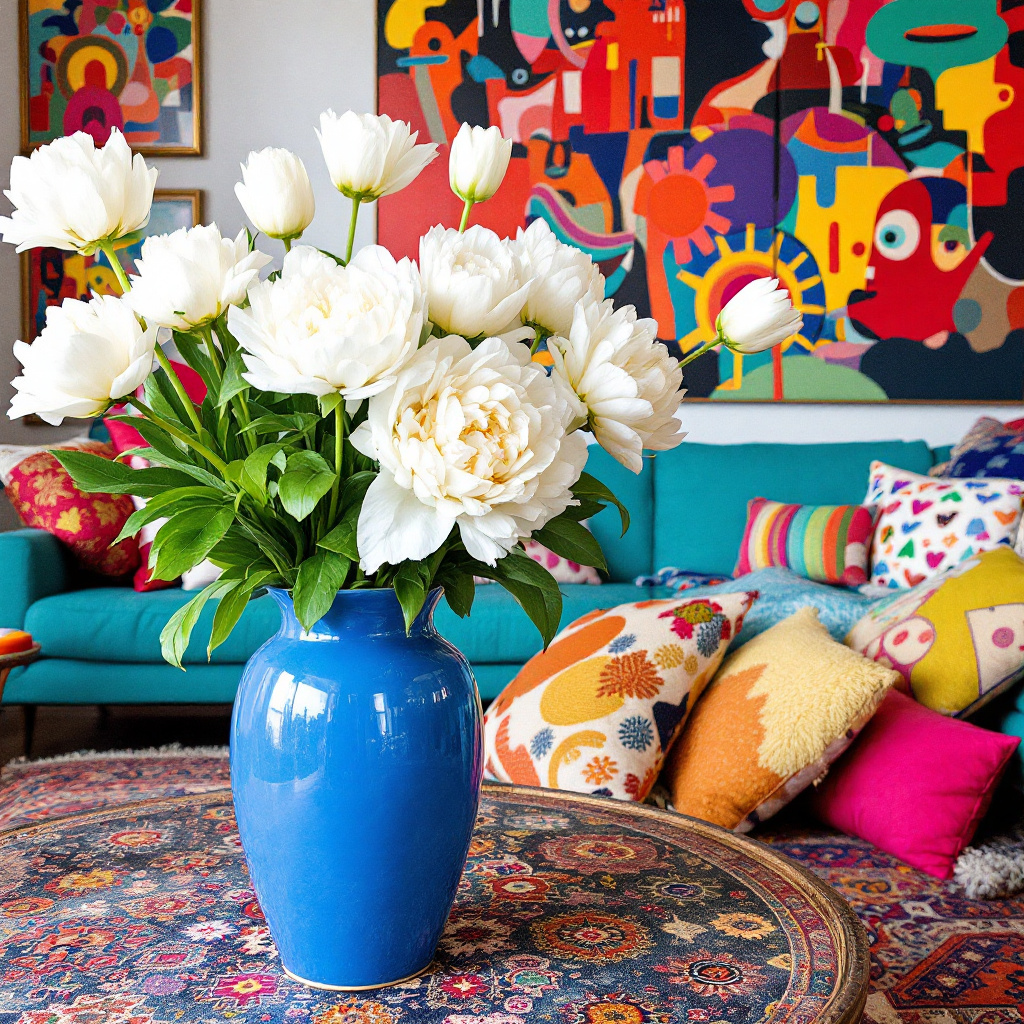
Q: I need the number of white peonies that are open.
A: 9